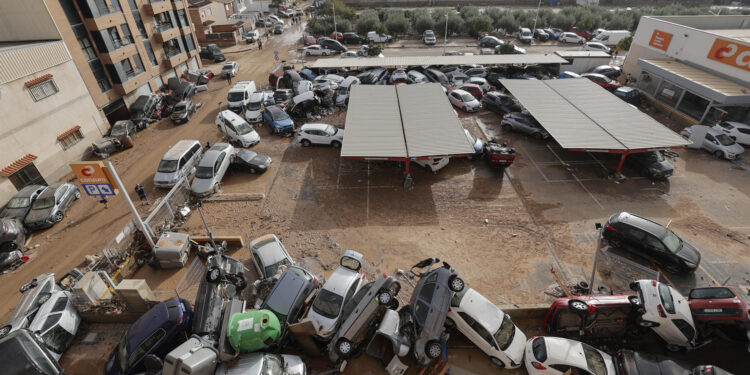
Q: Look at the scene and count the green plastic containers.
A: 1